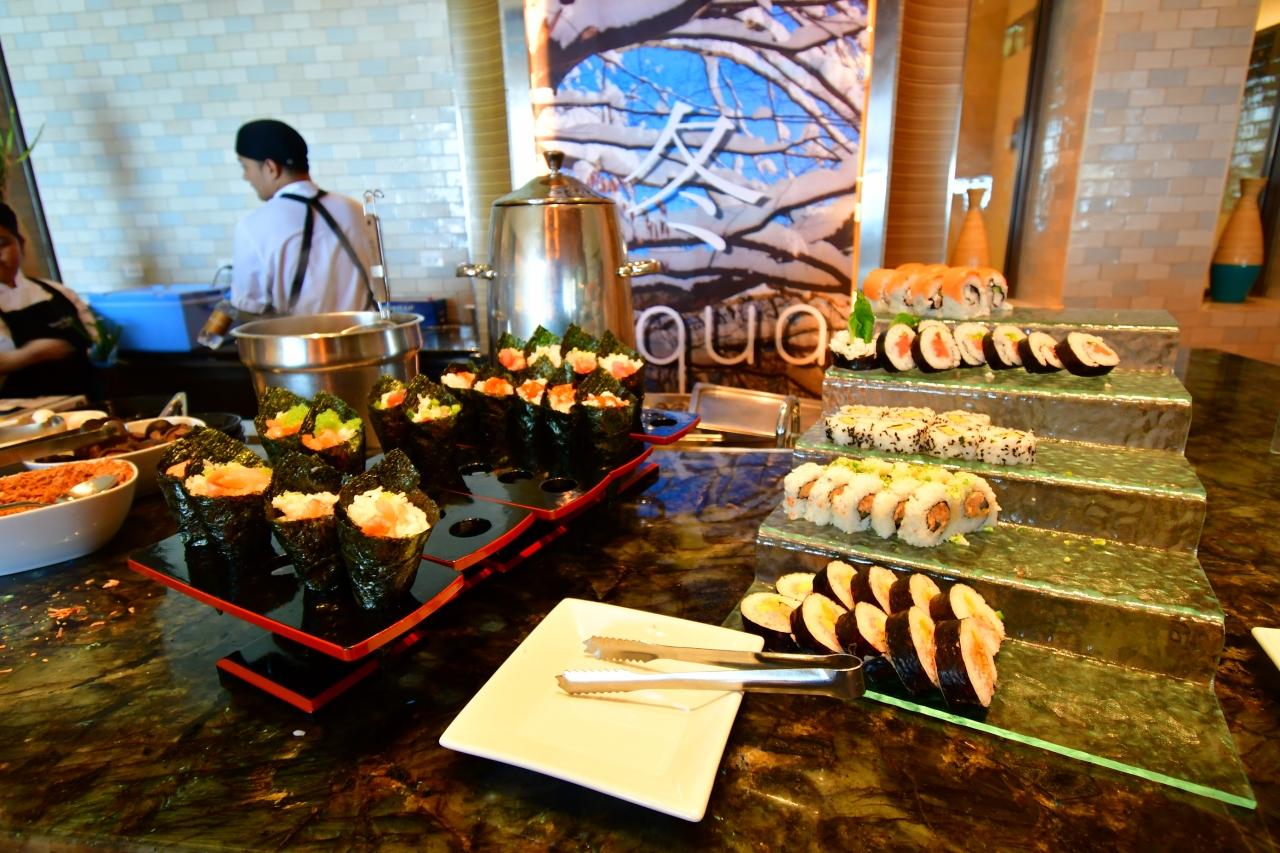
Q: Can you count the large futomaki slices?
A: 10